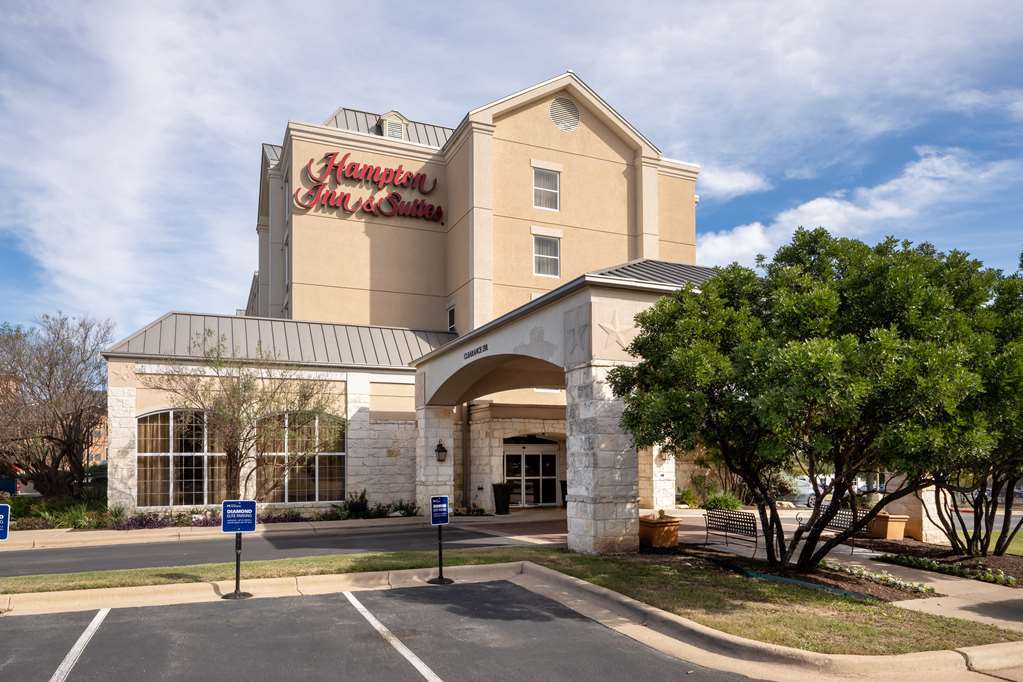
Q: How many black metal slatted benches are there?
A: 2